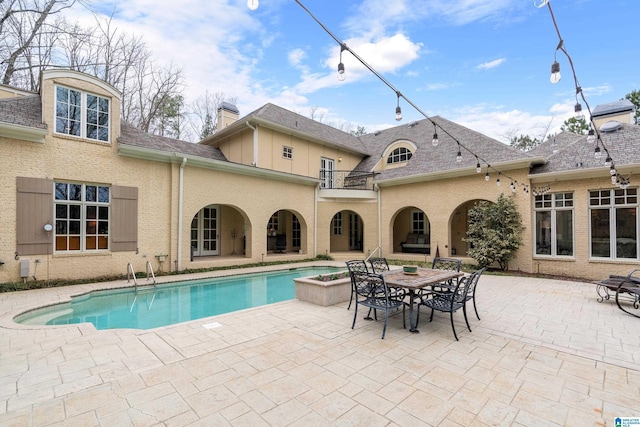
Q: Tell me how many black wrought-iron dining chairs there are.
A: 6